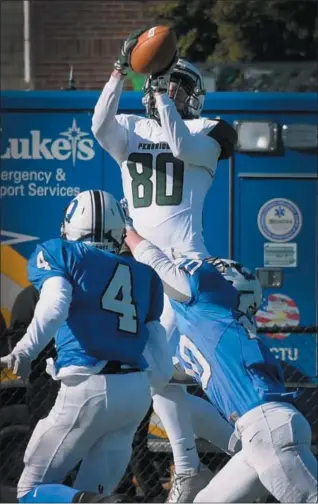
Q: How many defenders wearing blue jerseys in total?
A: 2